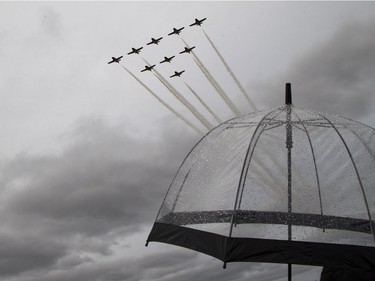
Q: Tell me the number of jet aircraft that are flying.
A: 9